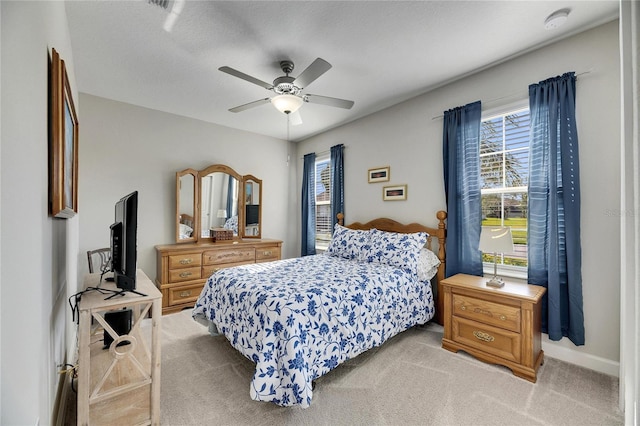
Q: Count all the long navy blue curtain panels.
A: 4